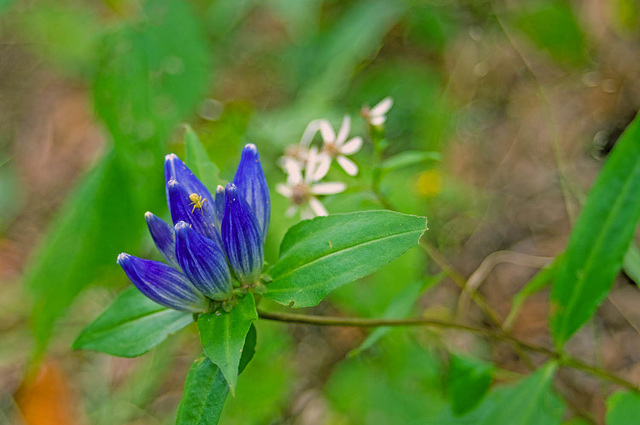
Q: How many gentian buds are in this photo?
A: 8